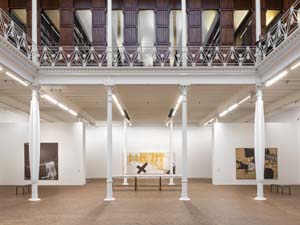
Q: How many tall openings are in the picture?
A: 9